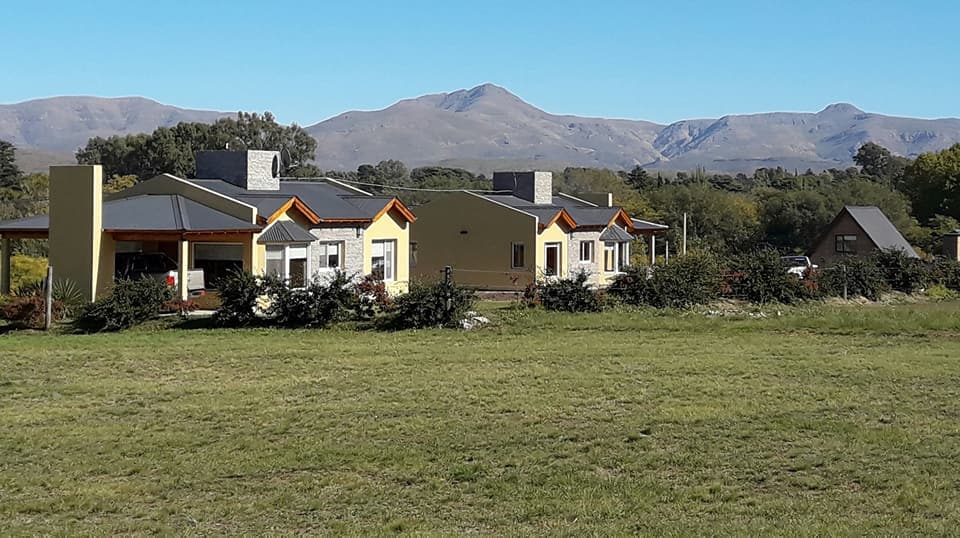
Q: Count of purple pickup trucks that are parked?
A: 0